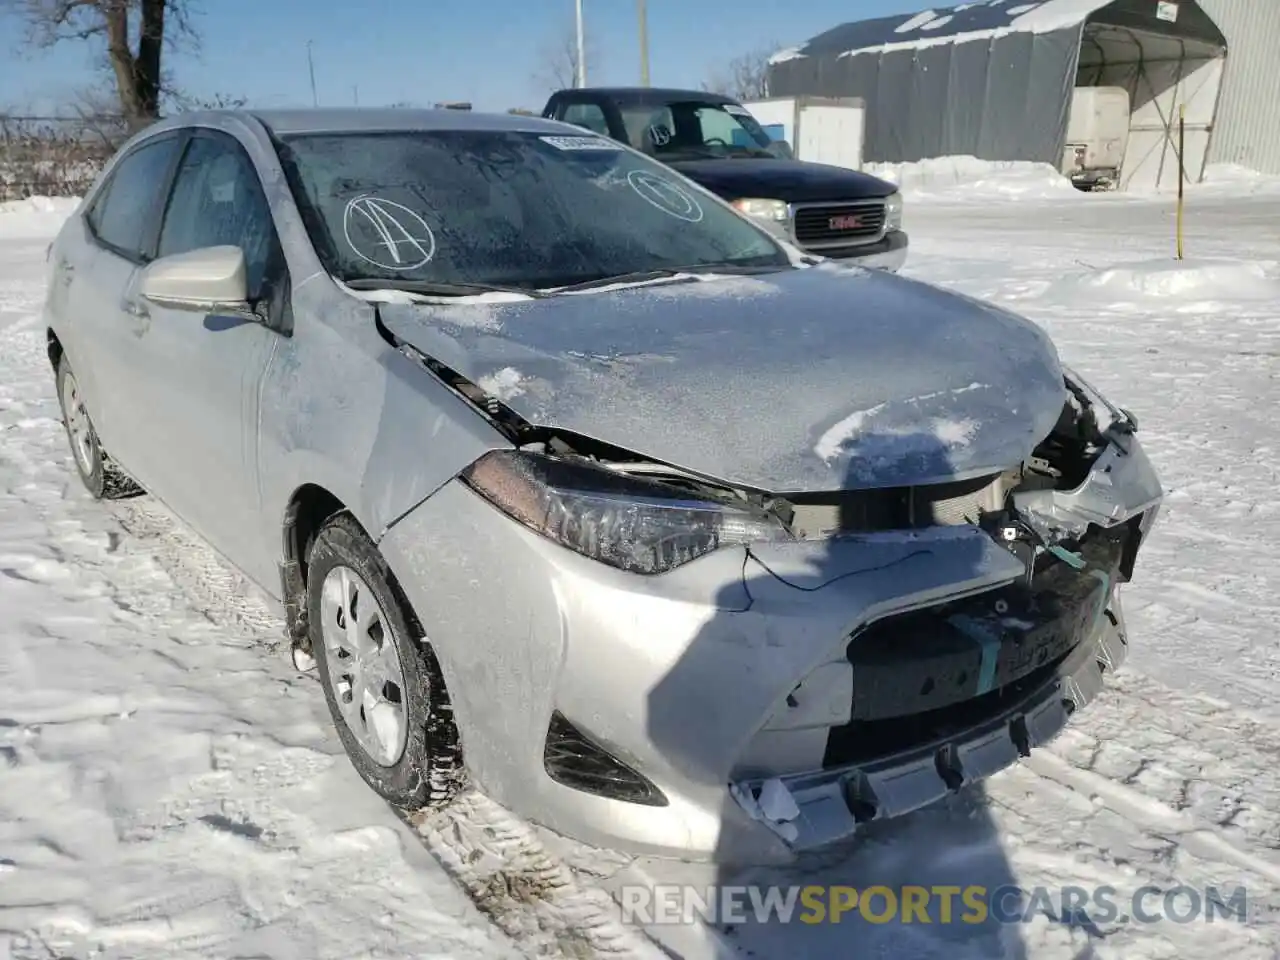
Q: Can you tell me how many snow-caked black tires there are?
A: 2